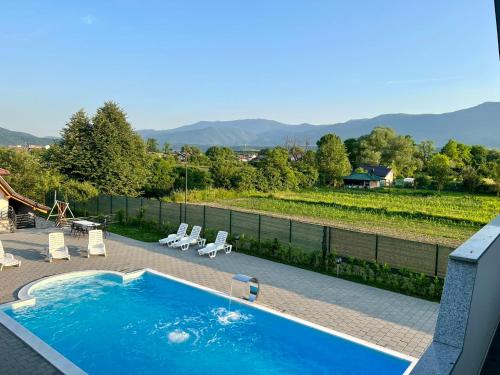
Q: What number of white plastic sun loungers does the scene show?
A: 6